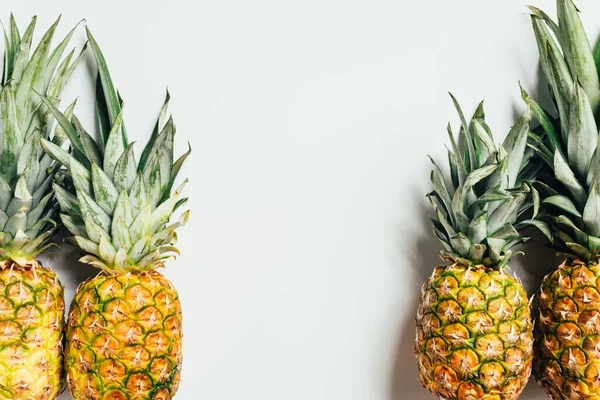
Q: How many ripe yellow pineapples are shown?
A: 4